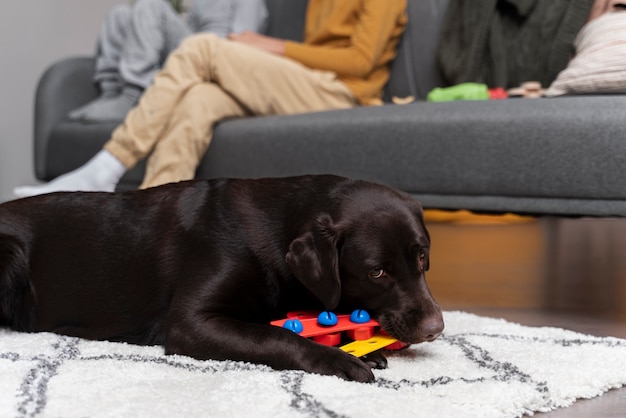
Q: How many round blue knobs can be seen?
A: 3